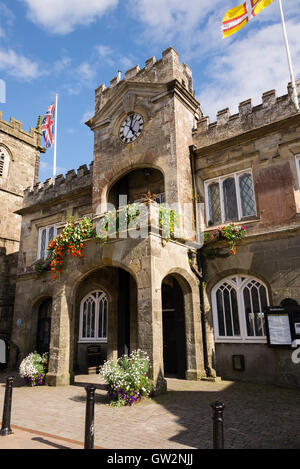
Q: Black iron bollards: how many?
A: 3